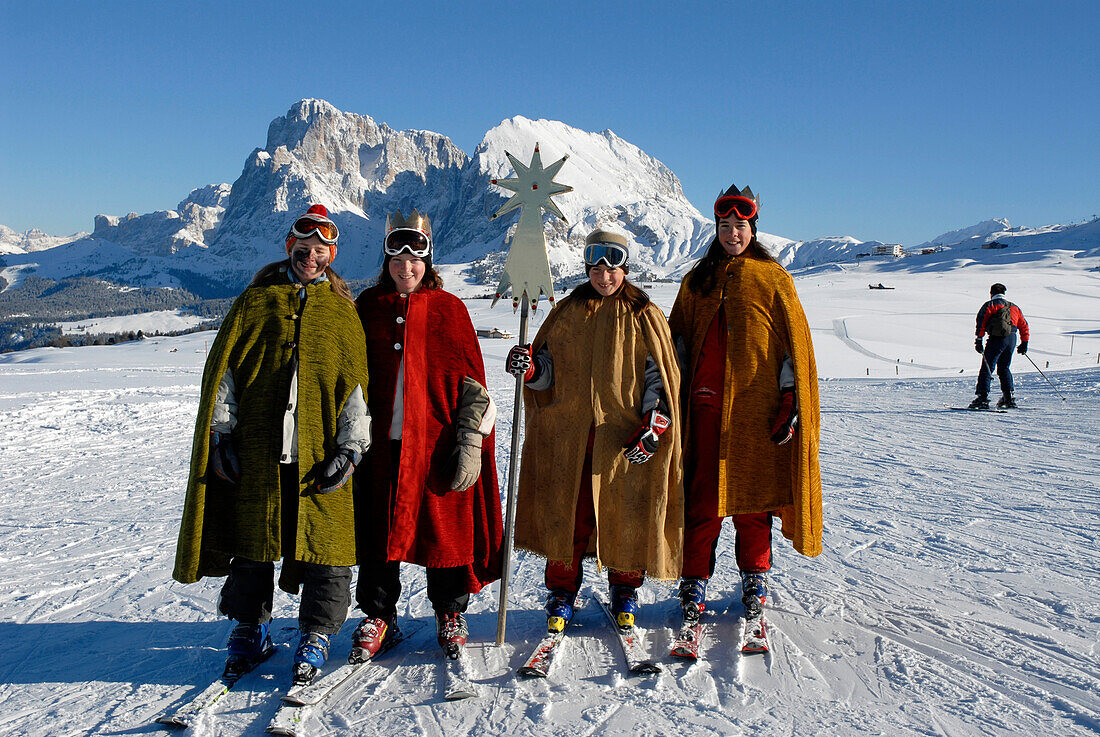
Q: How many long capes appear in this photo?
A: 4